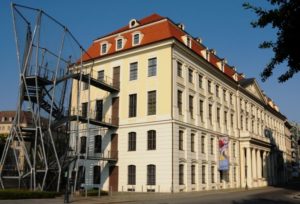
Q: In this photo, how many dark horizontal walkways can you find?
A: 3